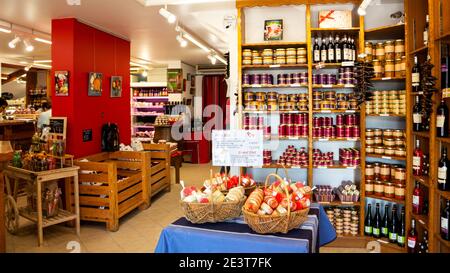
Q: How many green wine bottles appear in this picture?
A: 5